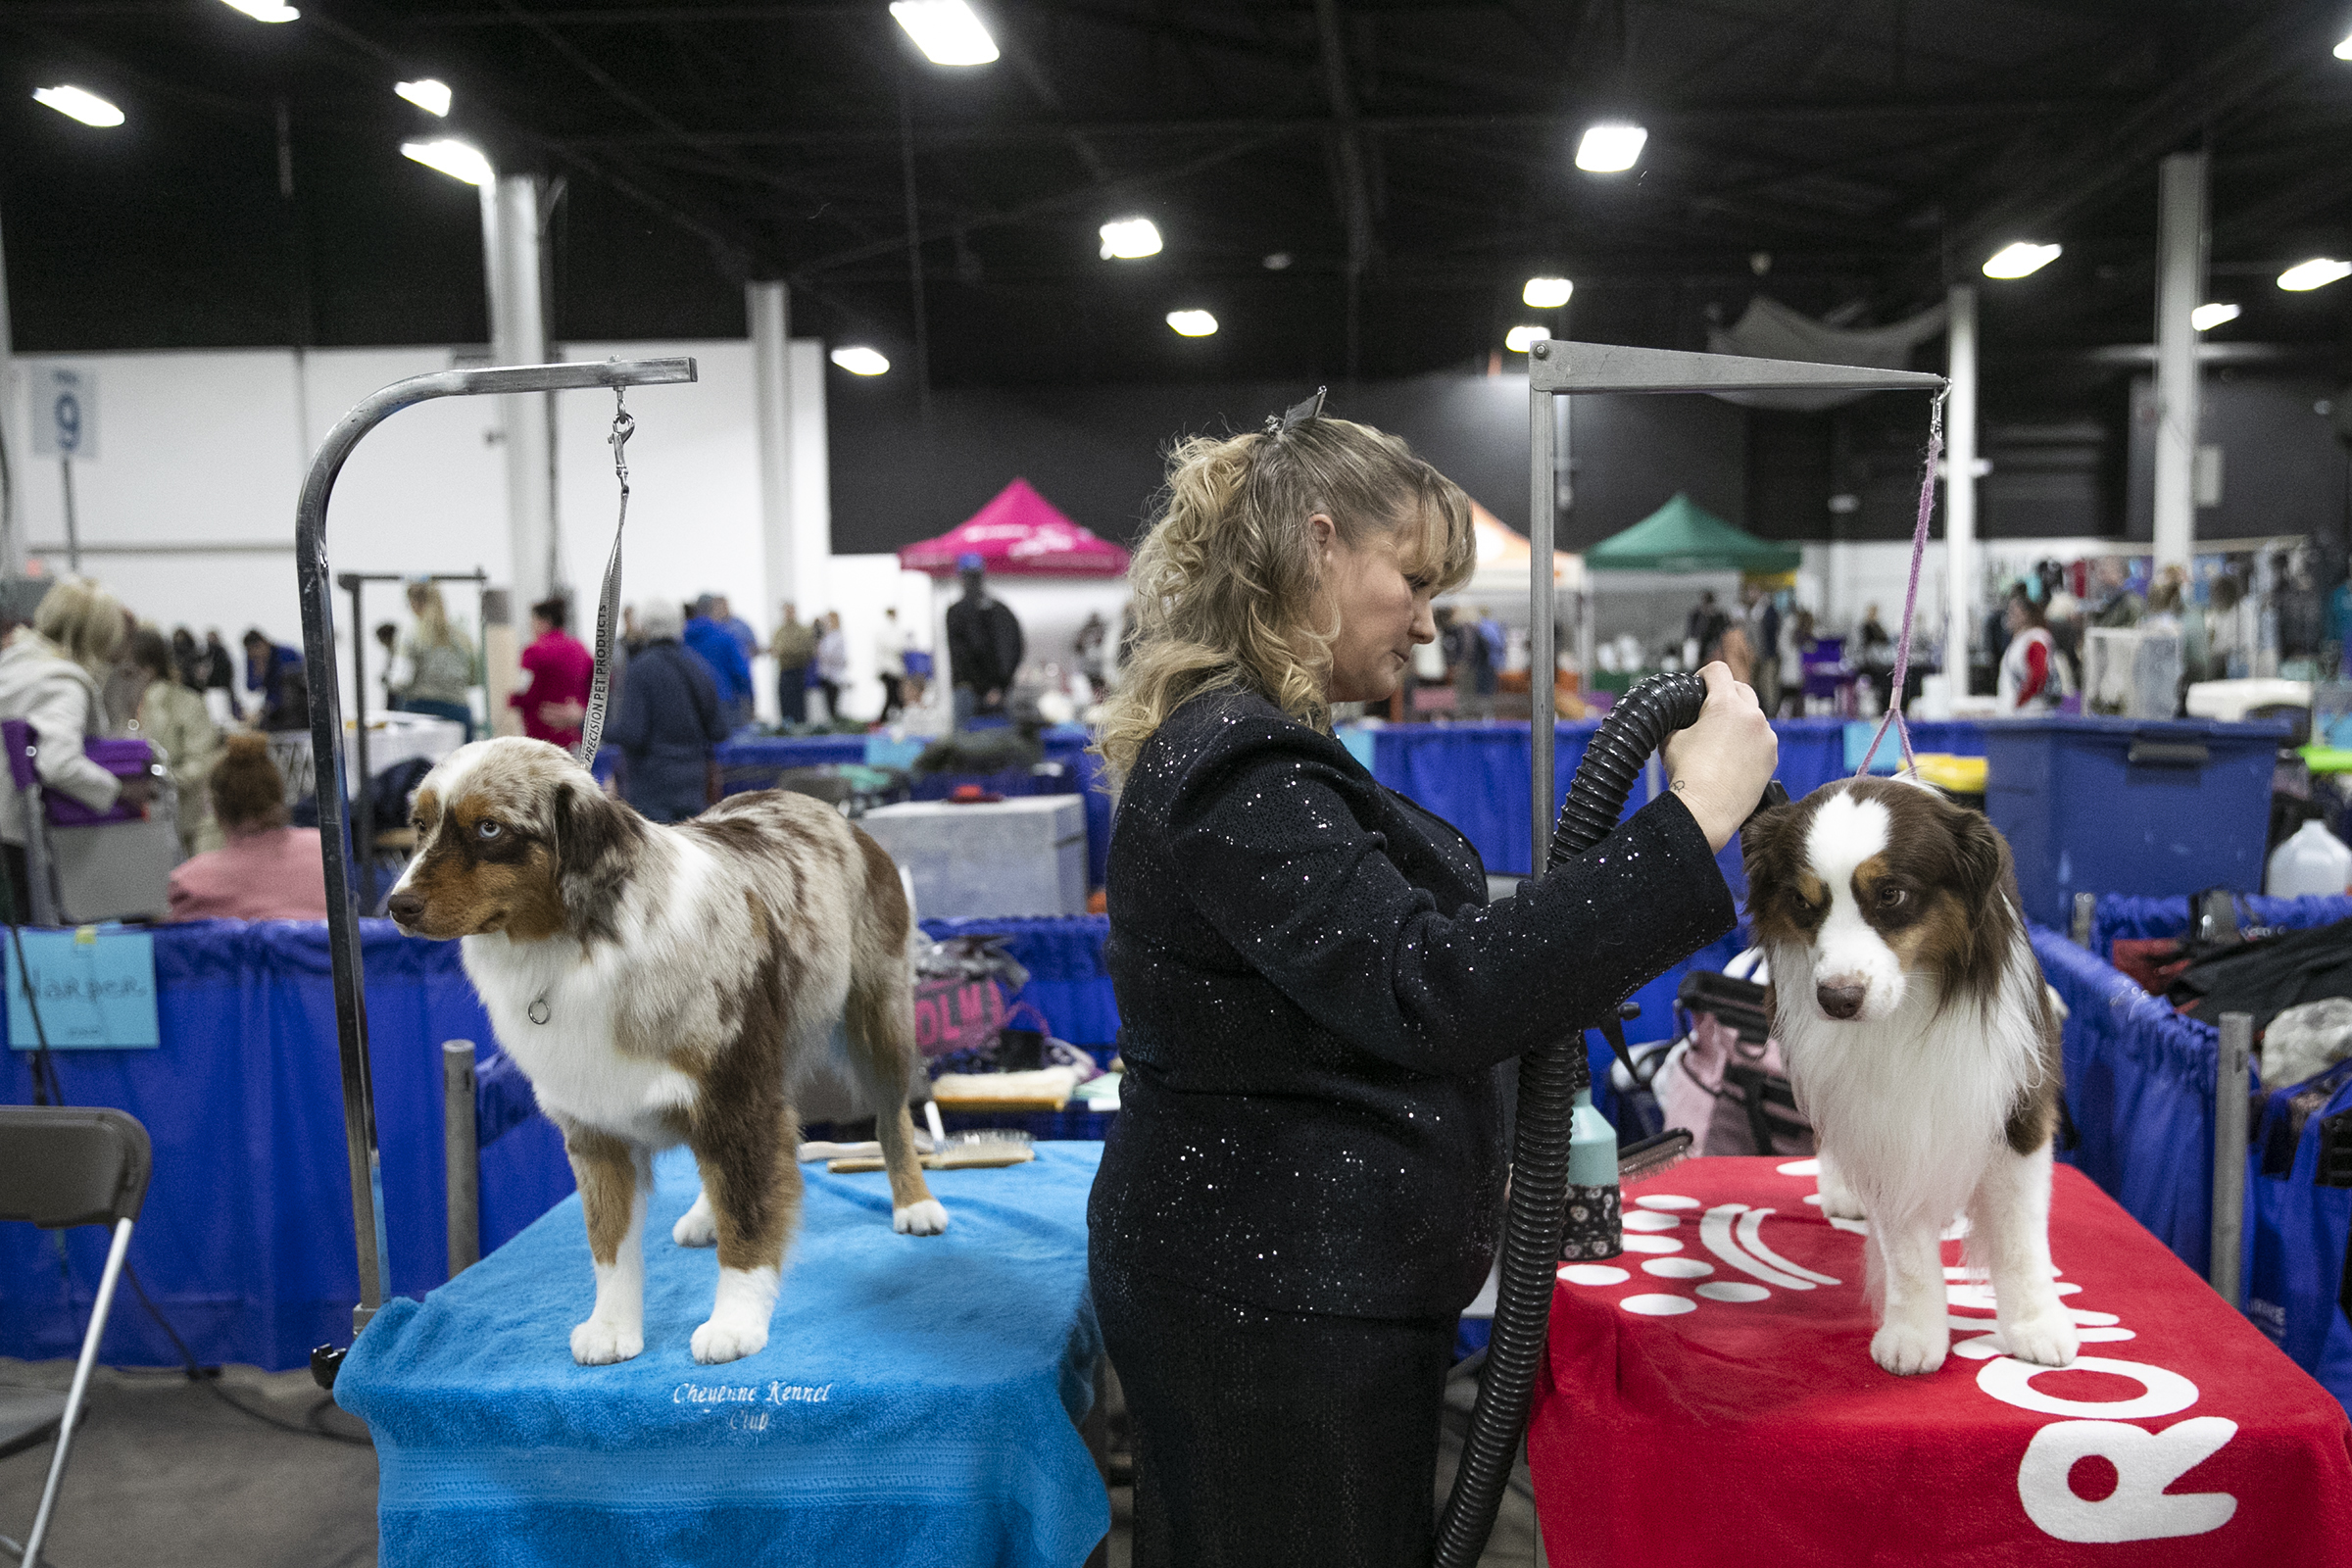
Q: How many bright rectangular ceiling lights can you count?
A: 15